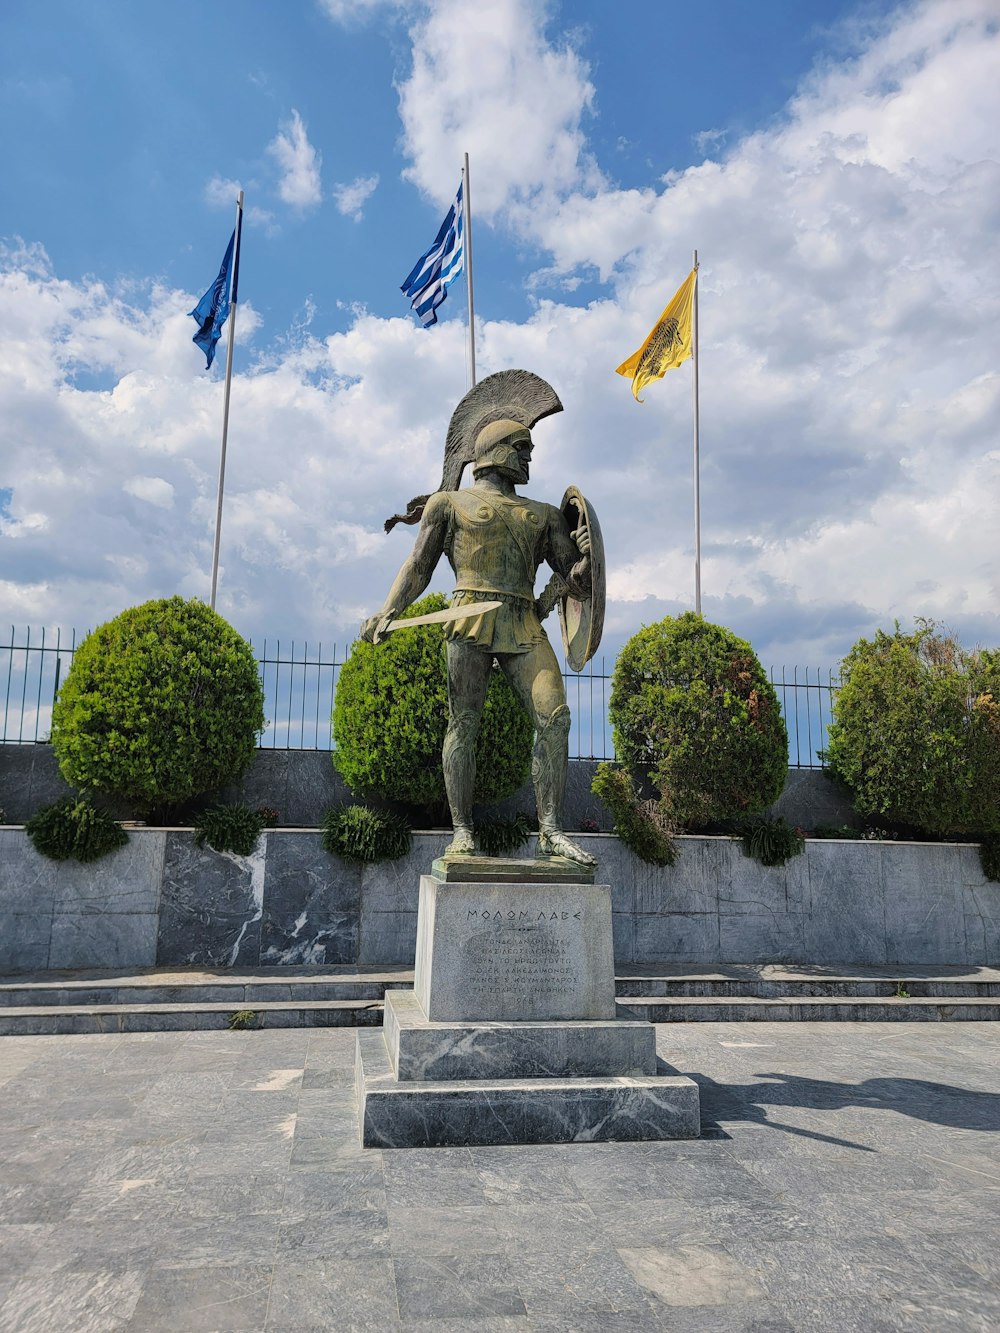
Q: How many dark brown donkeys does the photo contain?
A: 0